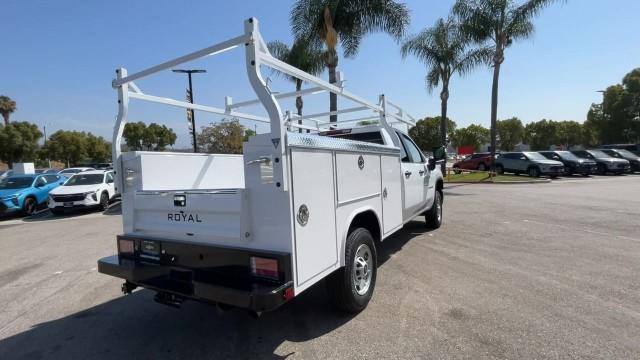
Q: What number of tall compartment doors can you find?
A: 2